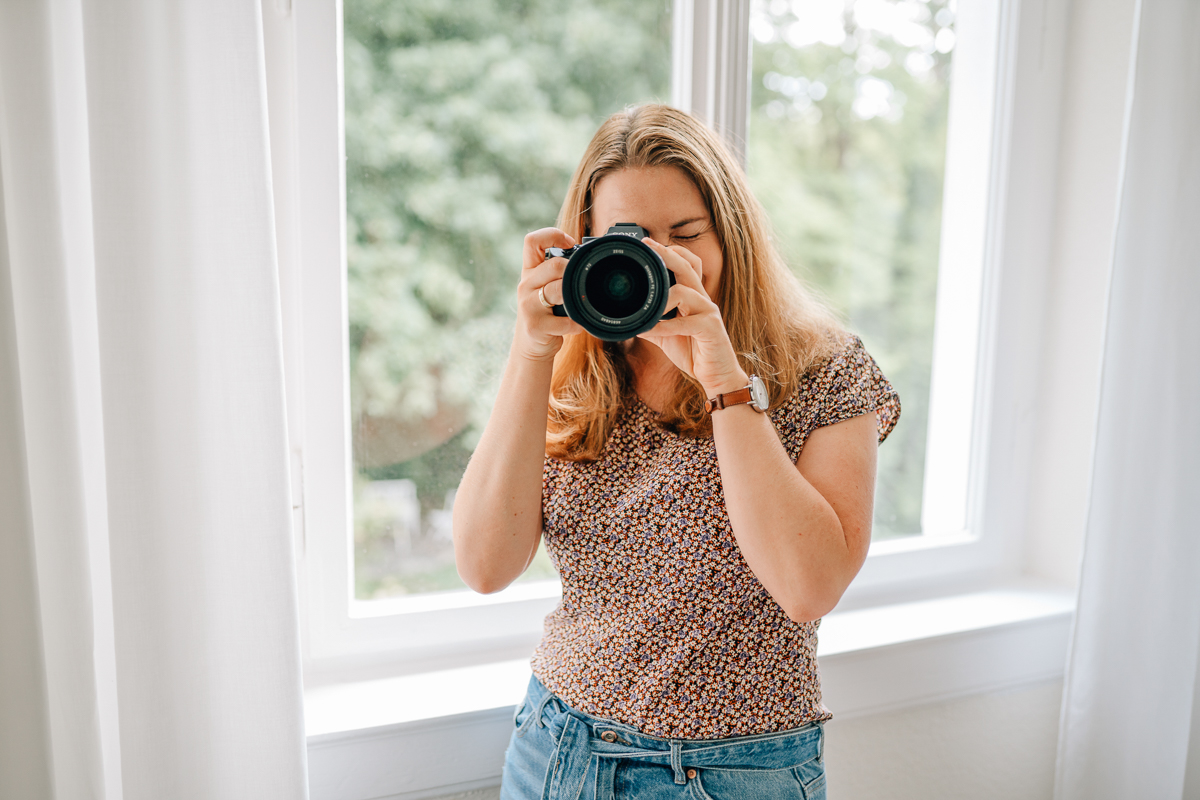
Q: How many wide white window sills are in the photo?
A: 1